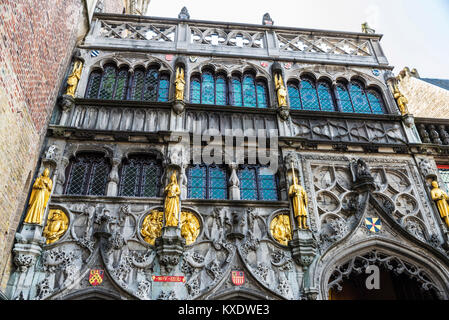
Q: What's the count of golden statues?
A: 8